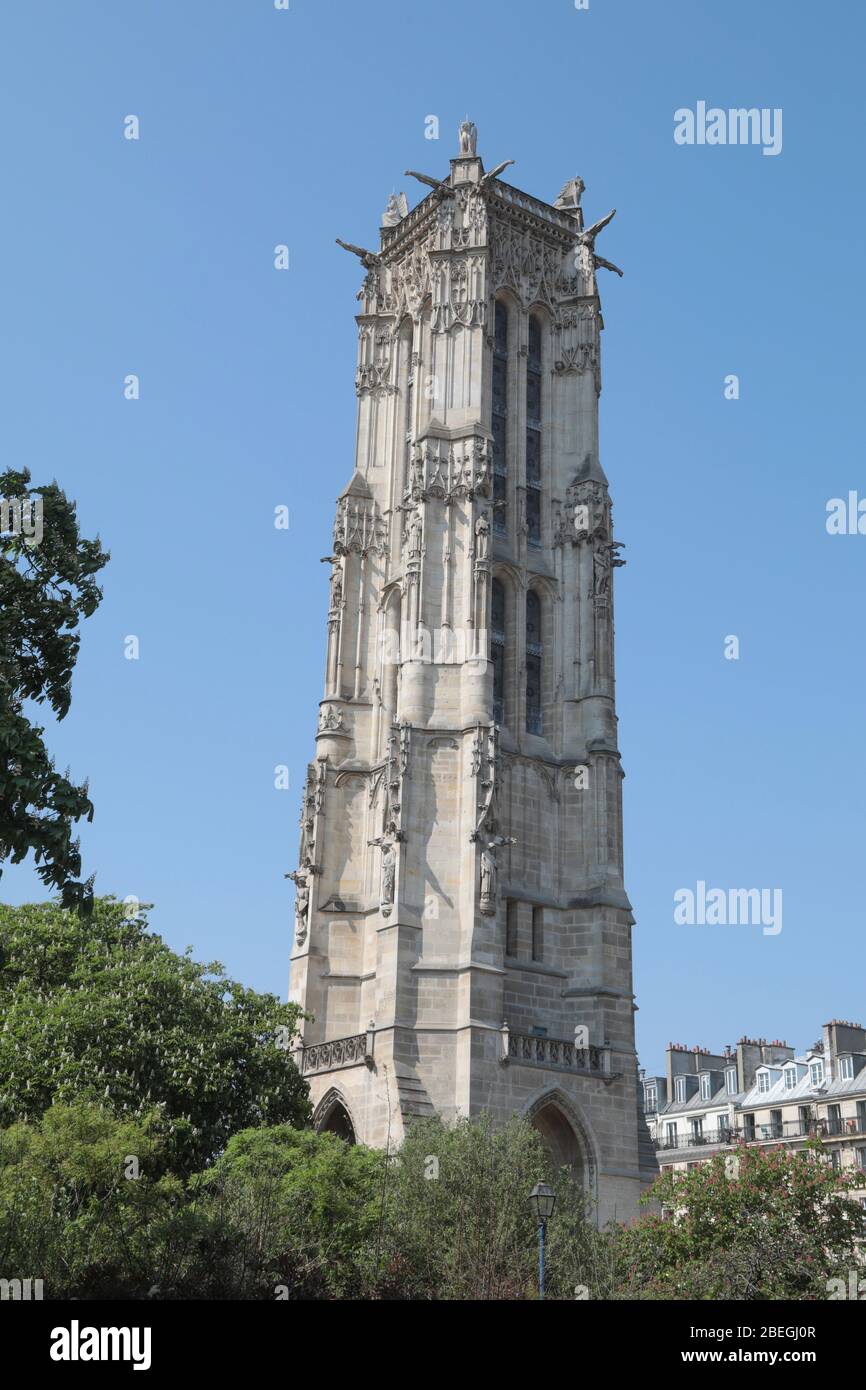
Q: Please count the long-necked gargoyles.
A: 5